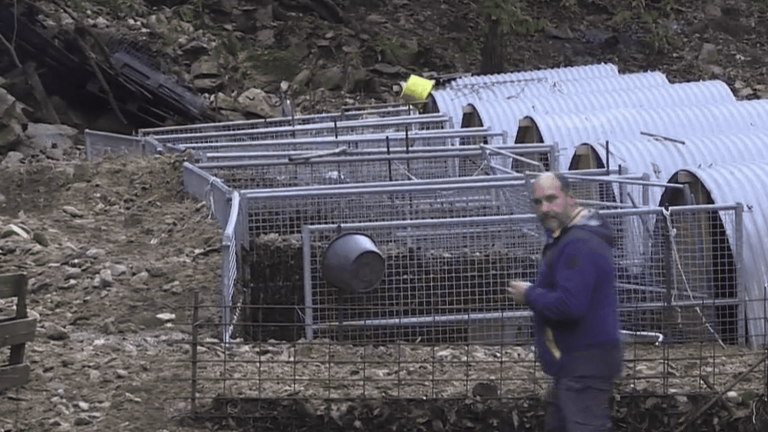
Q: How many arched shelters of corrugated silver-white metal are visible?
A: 6